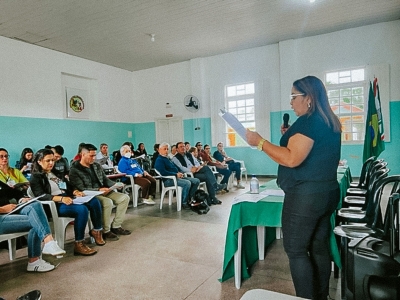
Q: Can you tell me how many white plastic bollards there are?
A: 0